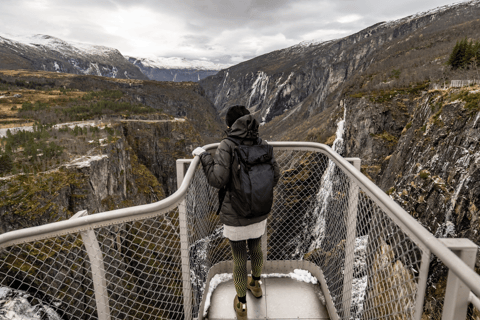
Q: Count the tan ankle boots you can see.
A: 2